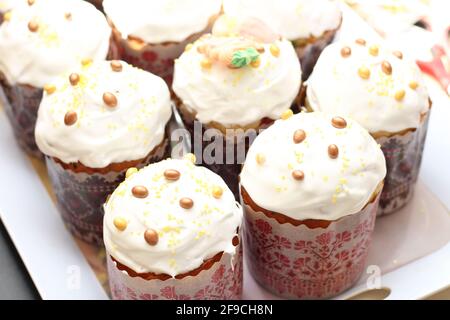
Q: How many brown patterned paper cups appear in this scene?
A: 5